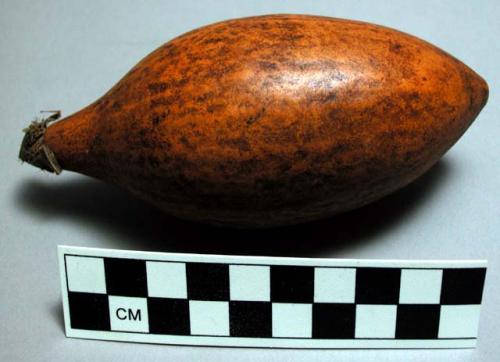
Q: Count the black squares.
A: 10